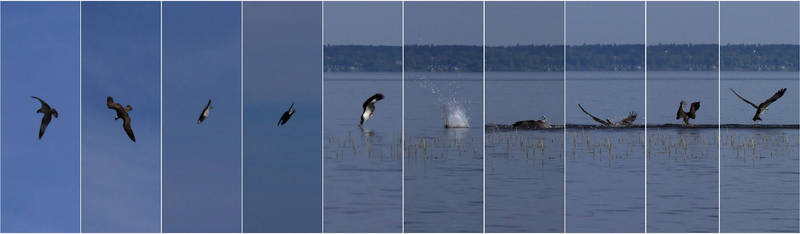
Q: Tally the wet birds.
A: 4